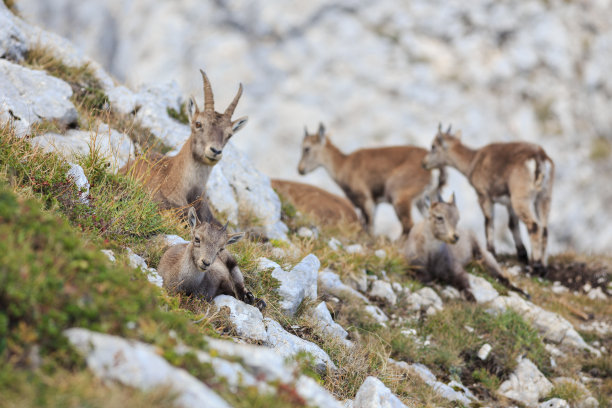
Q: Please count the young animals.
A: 4